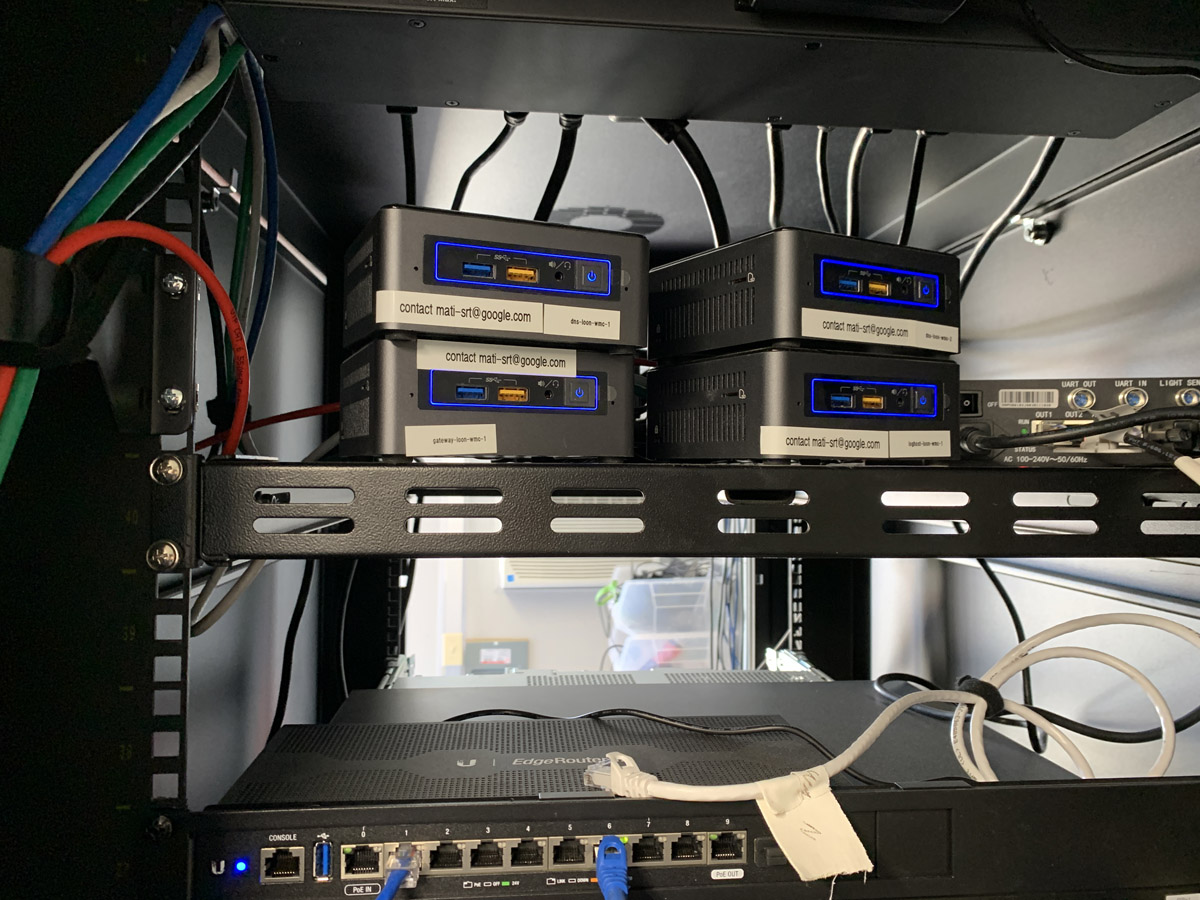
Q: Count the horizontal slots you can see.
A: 14